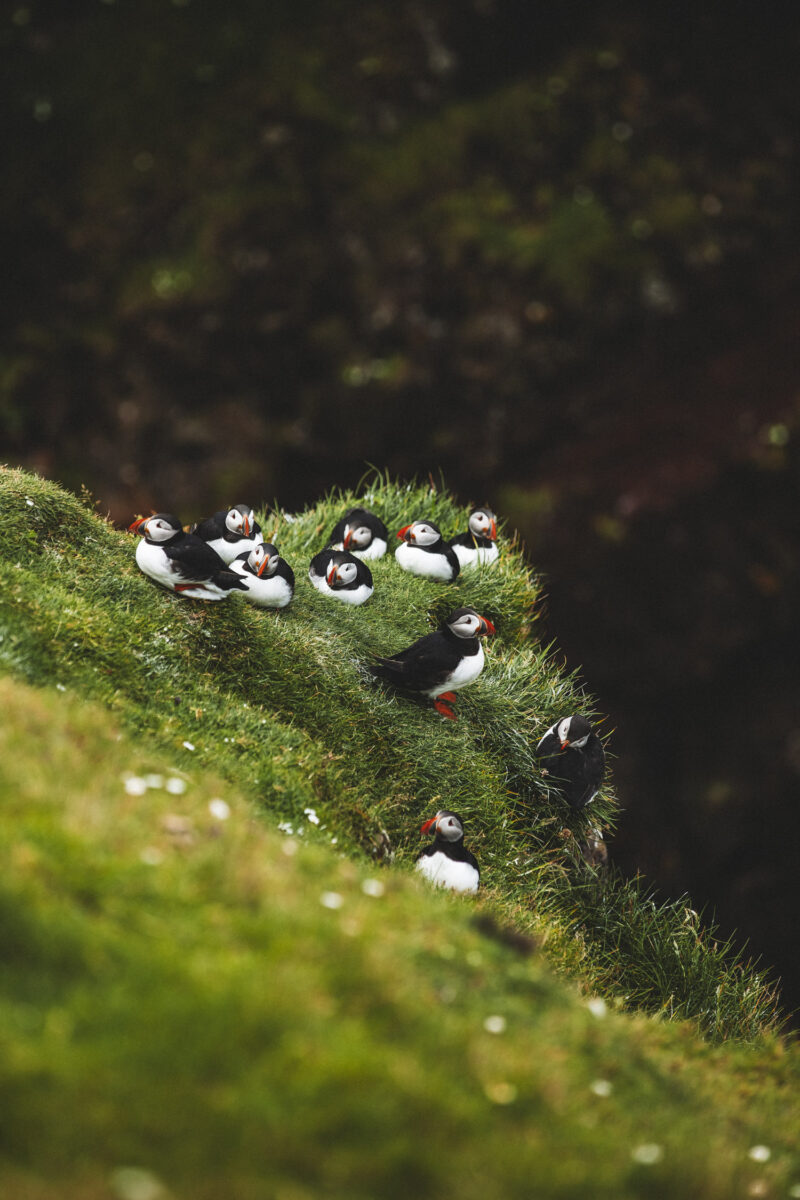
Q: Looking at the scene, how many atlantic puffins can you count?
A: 10